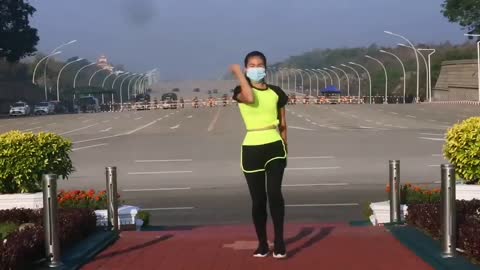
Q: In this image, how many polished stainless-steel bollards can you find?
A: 4